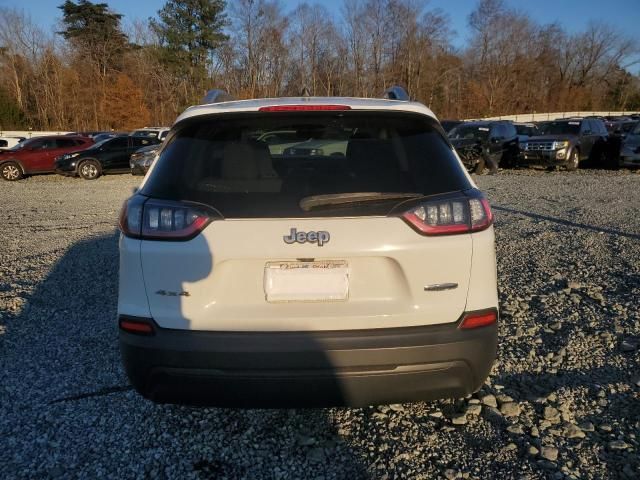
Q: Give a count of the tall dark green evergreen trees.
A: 2